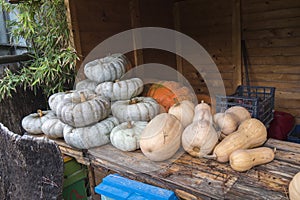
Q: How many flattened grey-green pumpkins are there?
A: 10